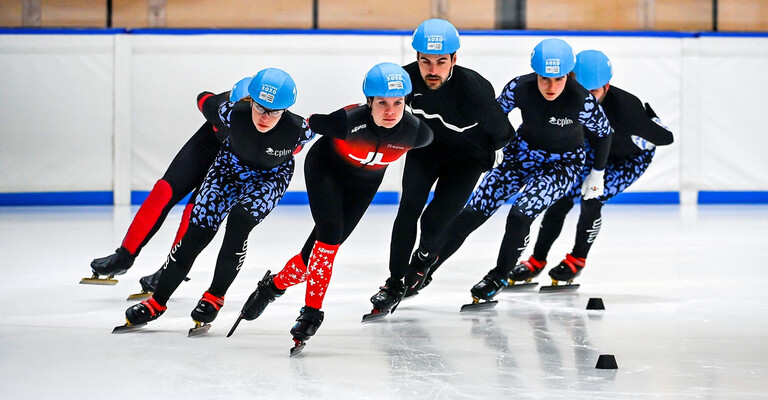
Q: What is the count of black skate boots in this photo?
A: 12